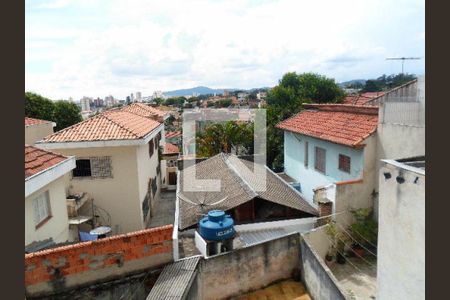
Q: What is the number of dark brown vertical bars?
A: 2